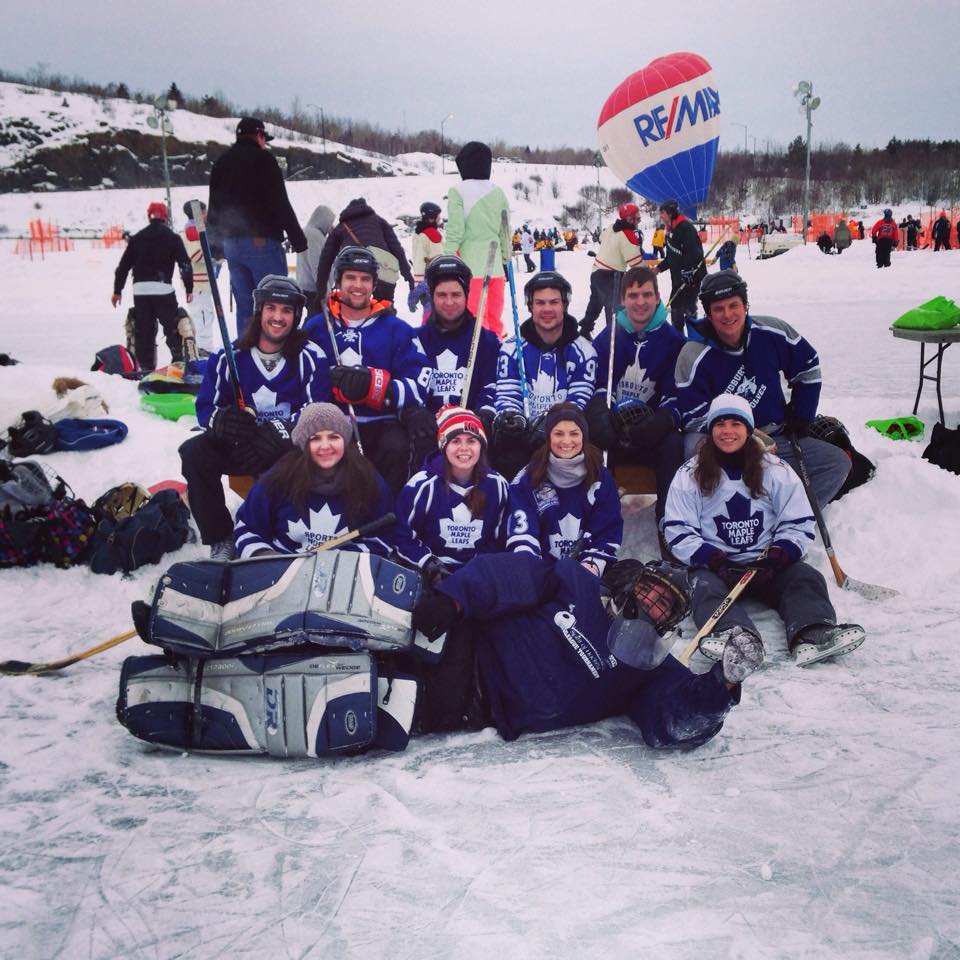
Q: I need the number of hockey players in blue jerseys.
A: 10